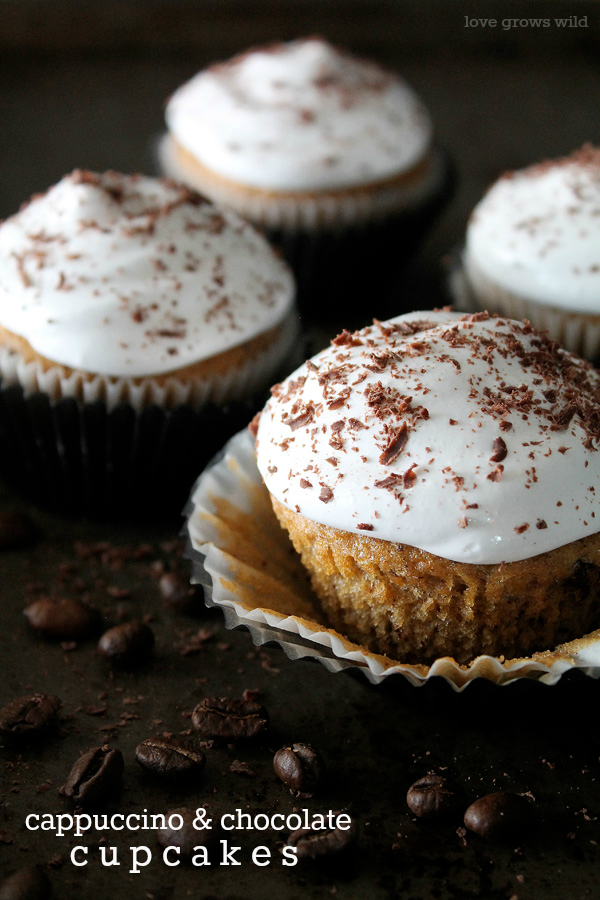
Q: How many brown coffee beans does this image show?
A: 14